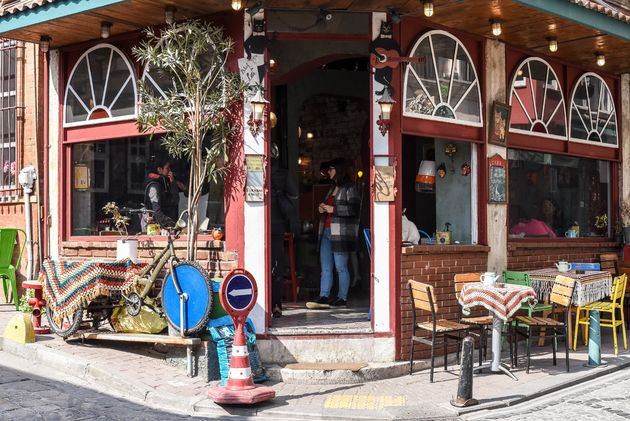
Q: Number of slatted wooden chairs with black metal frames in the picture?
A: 3